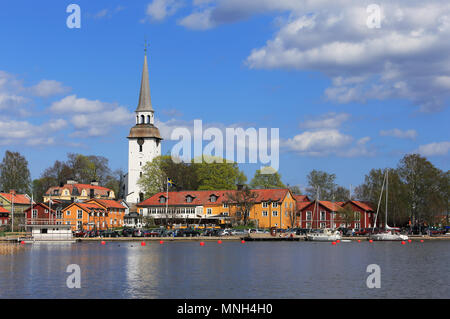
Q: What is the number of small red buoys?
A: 14